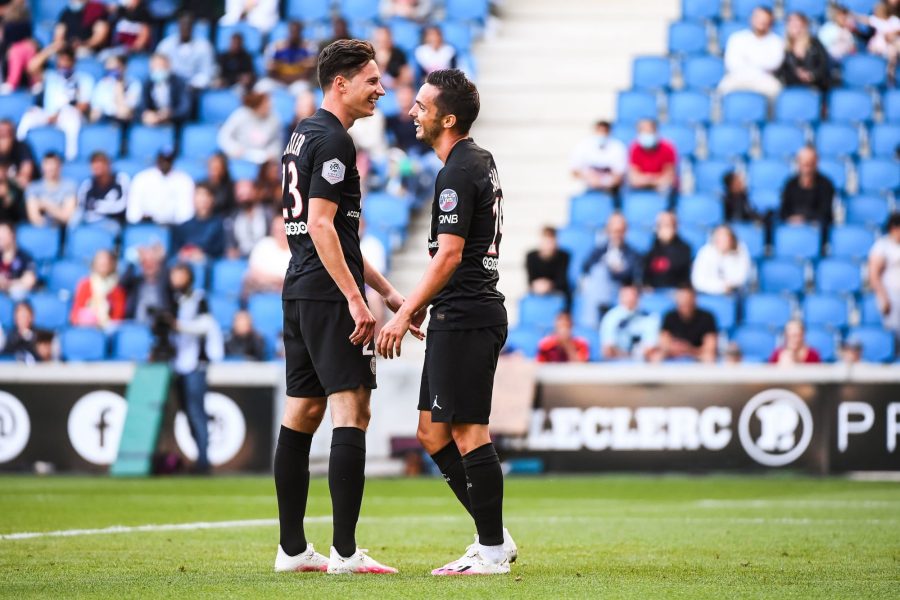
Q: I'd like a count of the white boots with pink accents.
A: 4